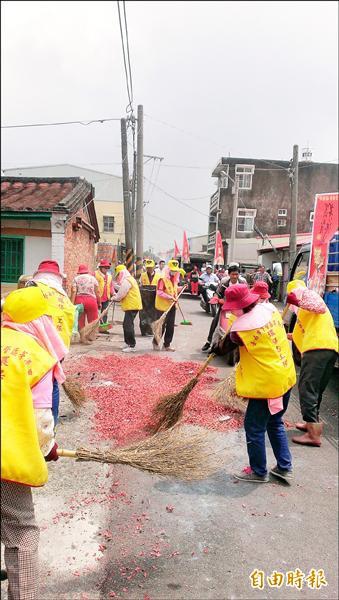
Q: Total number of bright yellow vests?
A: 8